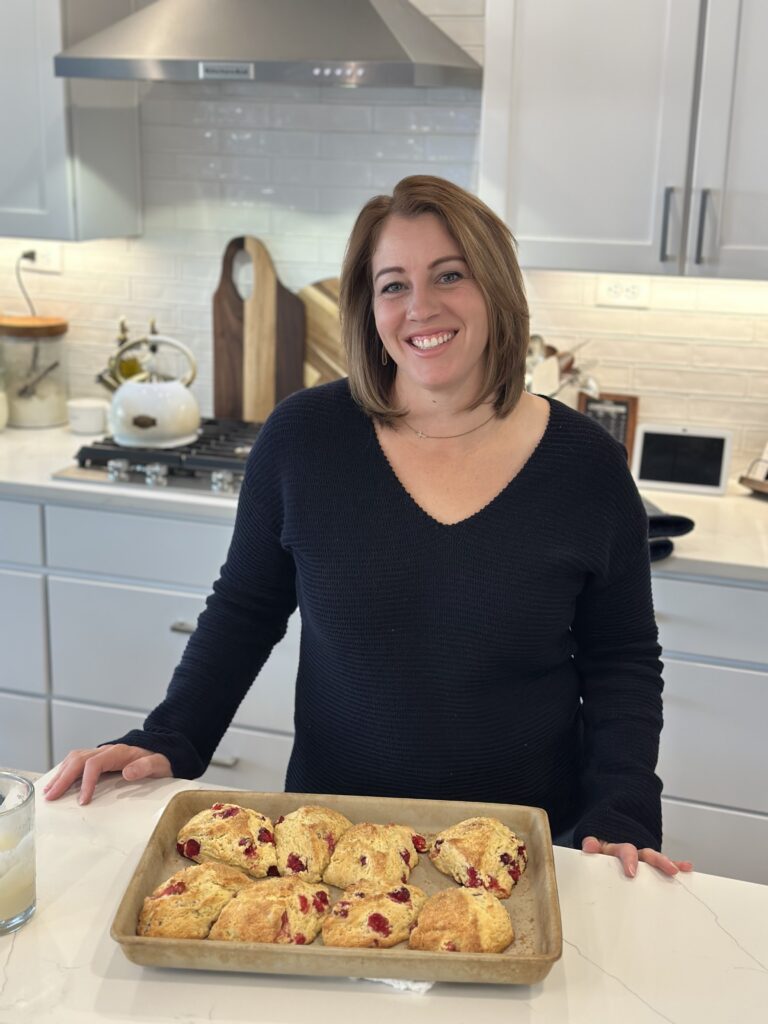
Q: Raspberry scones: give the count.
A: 8